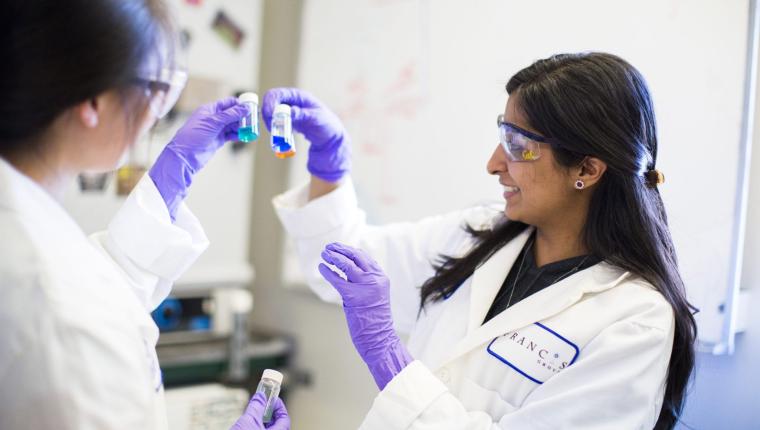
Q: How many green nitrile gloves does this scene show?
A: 0